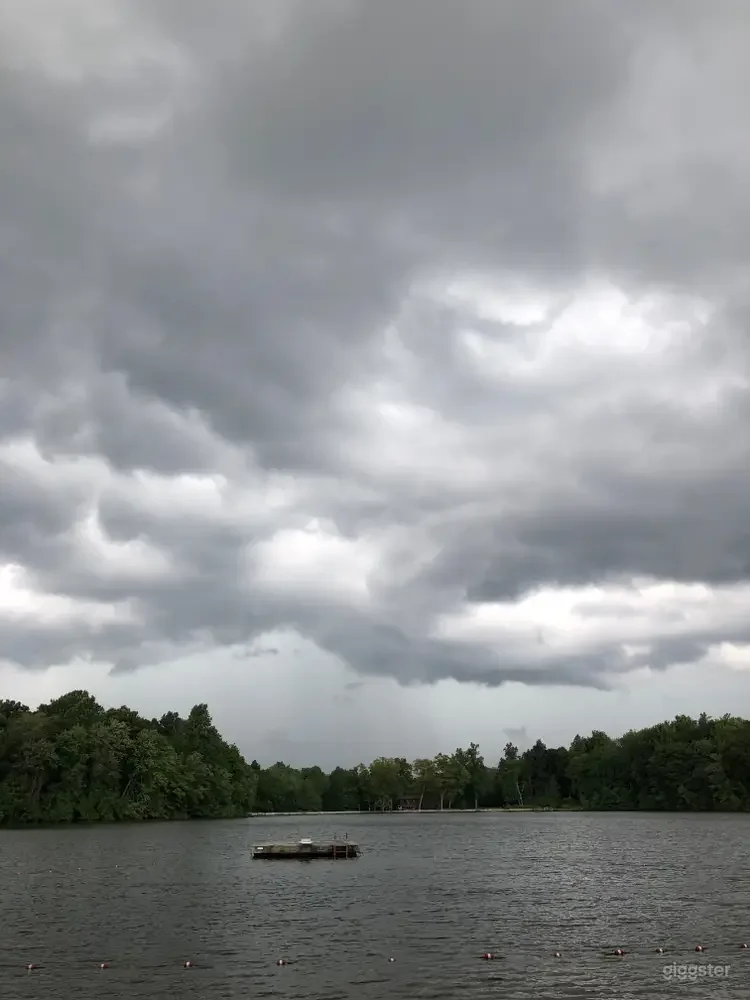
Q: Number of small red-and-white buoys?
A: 11